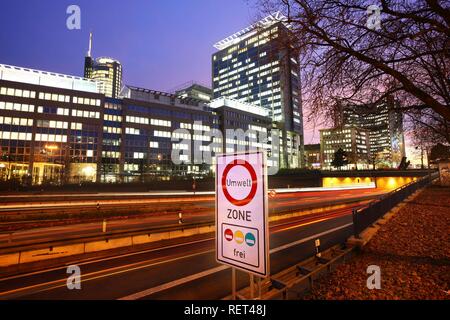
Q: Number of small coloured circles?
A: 3